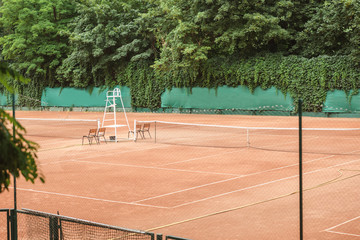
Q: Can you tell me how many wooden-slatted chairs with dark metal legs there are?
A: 4